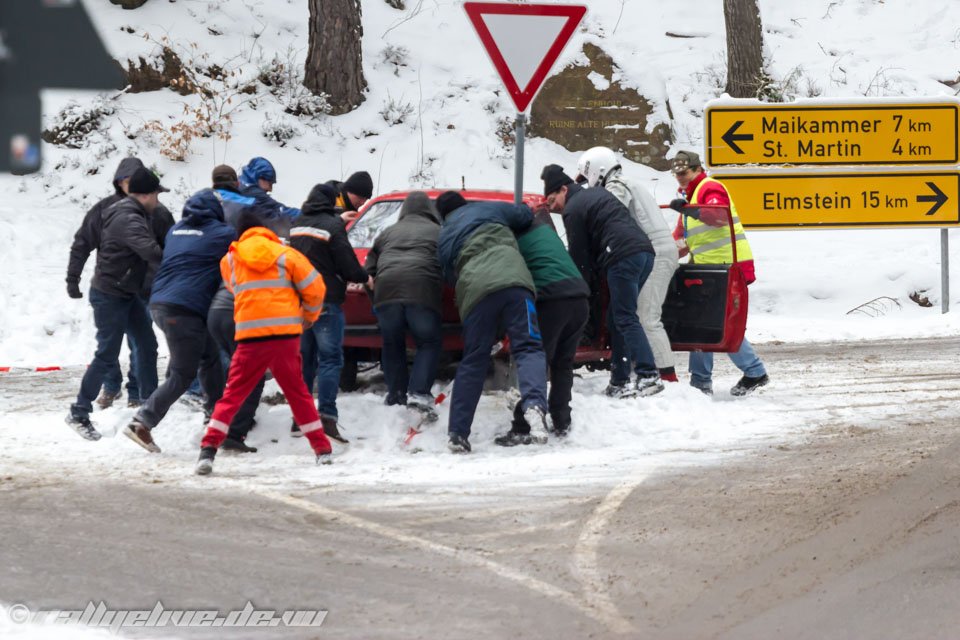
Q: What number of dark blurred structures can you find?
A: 1